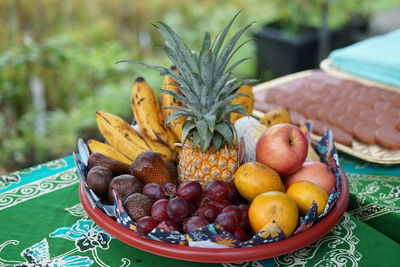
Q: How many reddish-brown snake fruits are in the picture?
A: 6